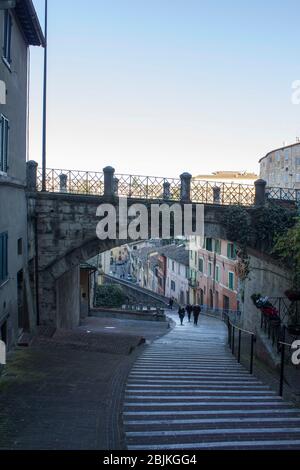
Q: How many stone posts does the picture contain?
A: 8